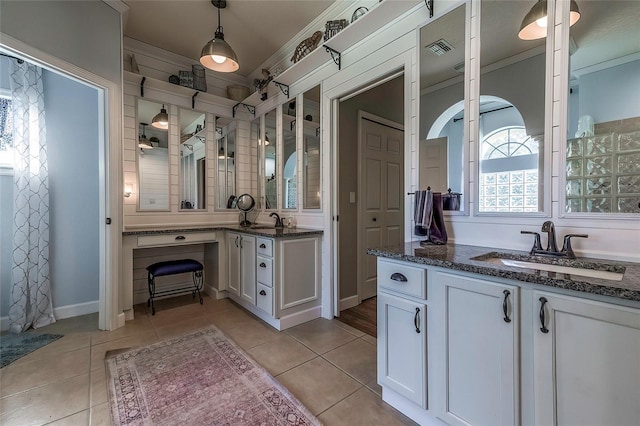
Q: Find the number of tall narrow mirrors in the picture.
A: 10